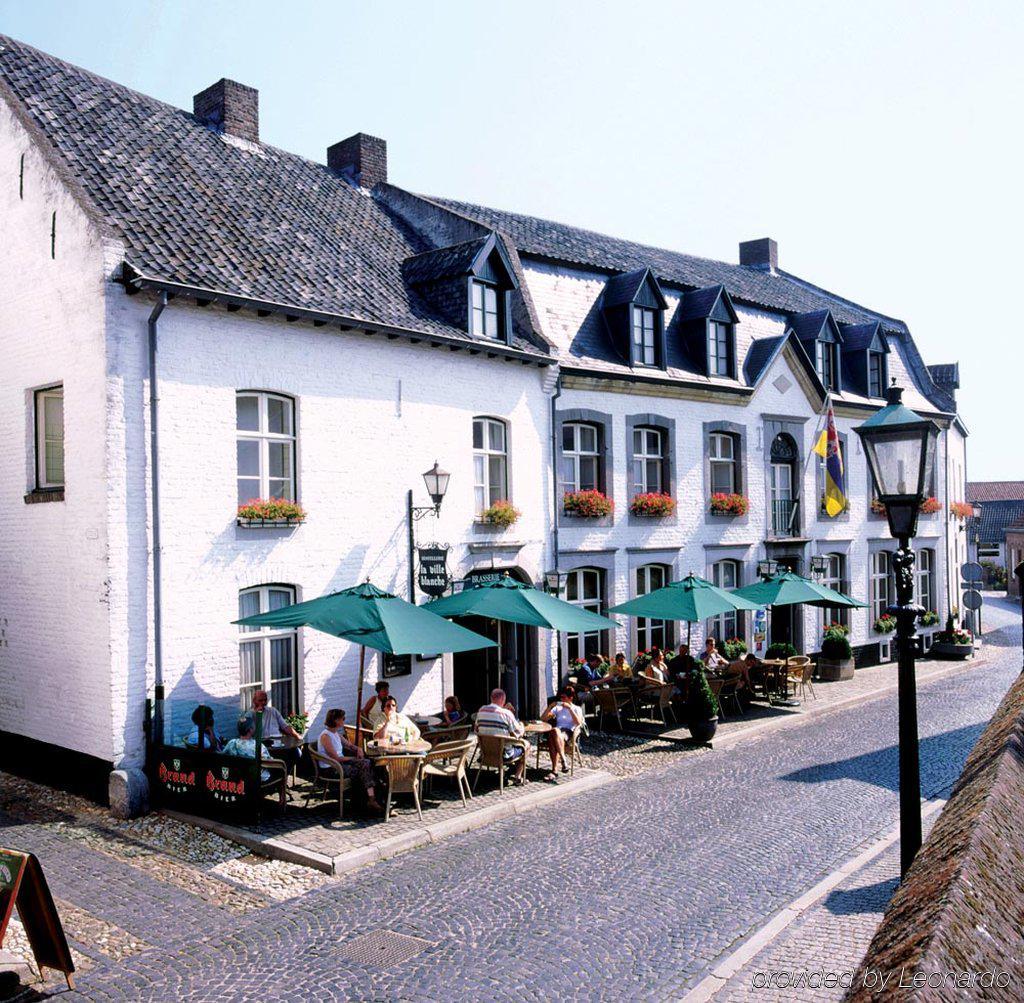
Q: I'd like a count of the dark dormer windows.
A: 5